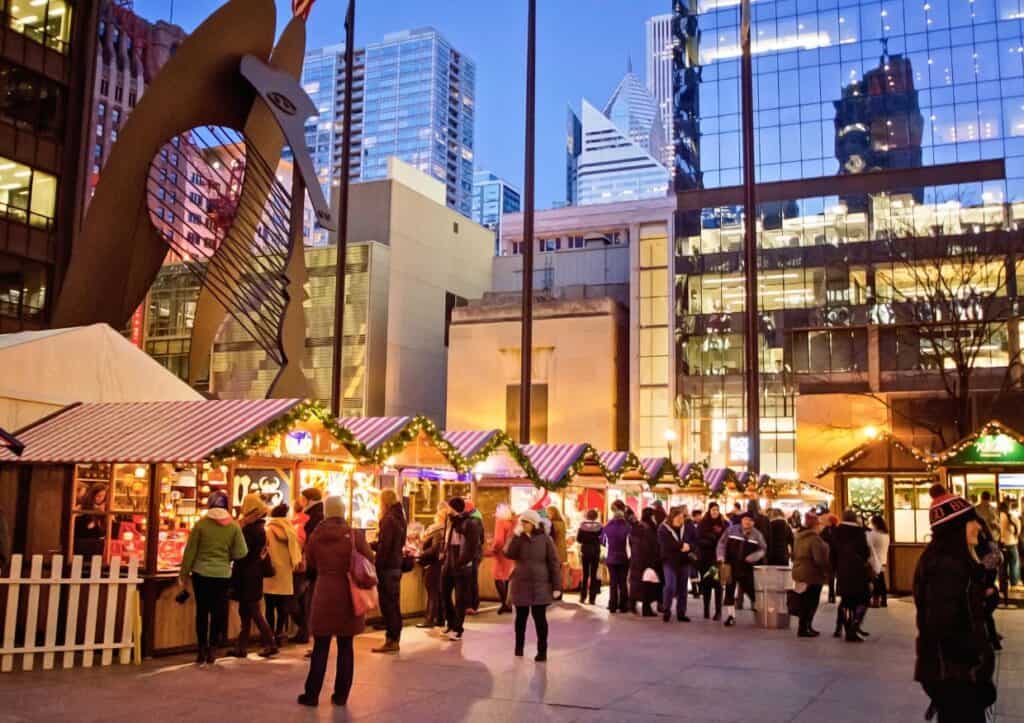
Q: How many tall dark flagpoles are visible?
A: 3